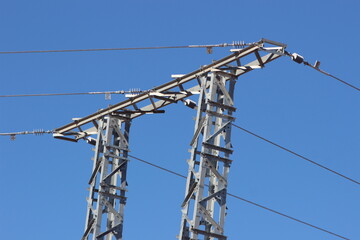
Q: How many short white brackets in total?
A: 4